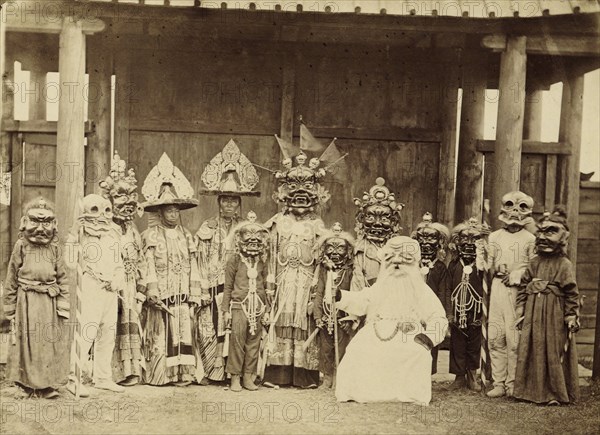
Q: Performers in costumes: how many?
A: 14